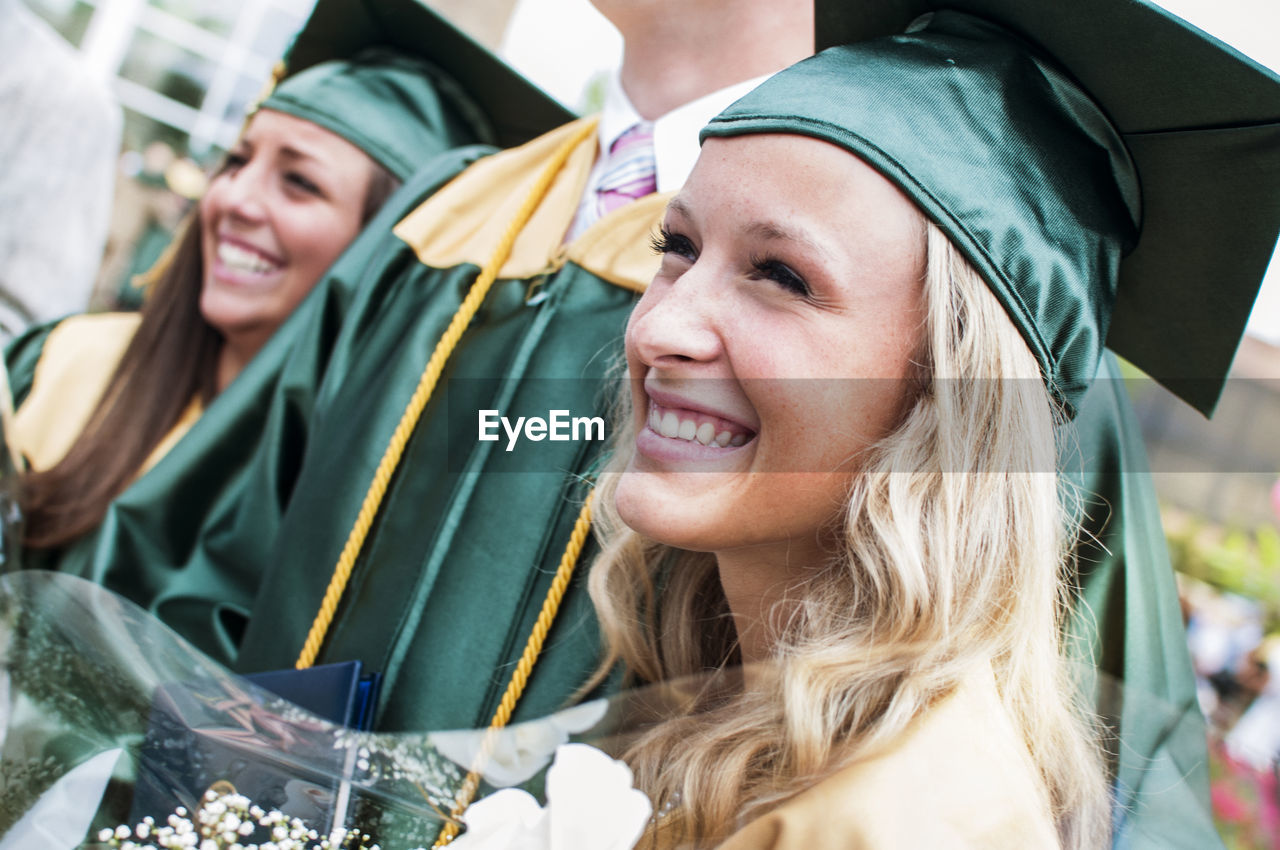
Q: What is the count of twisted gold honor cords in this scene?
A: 2